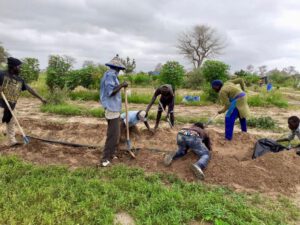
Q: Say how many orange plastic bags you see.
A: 0